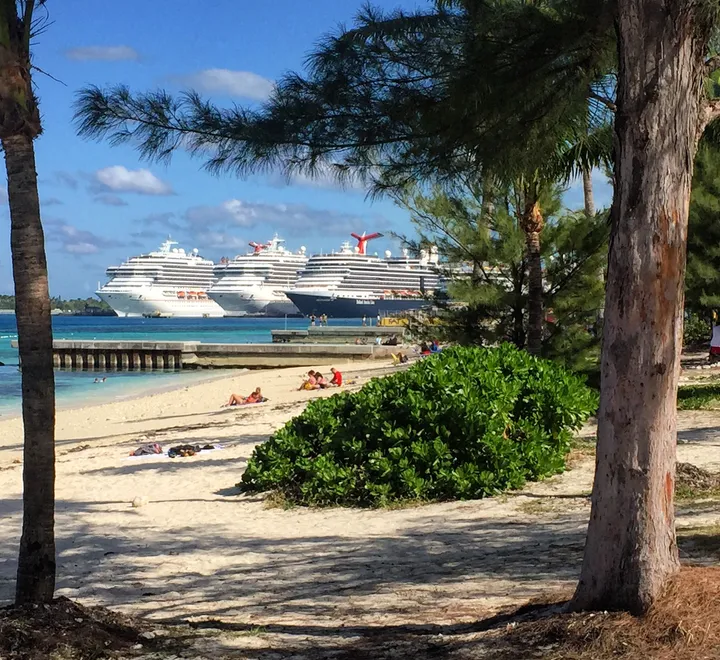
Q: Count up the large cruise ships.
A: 3